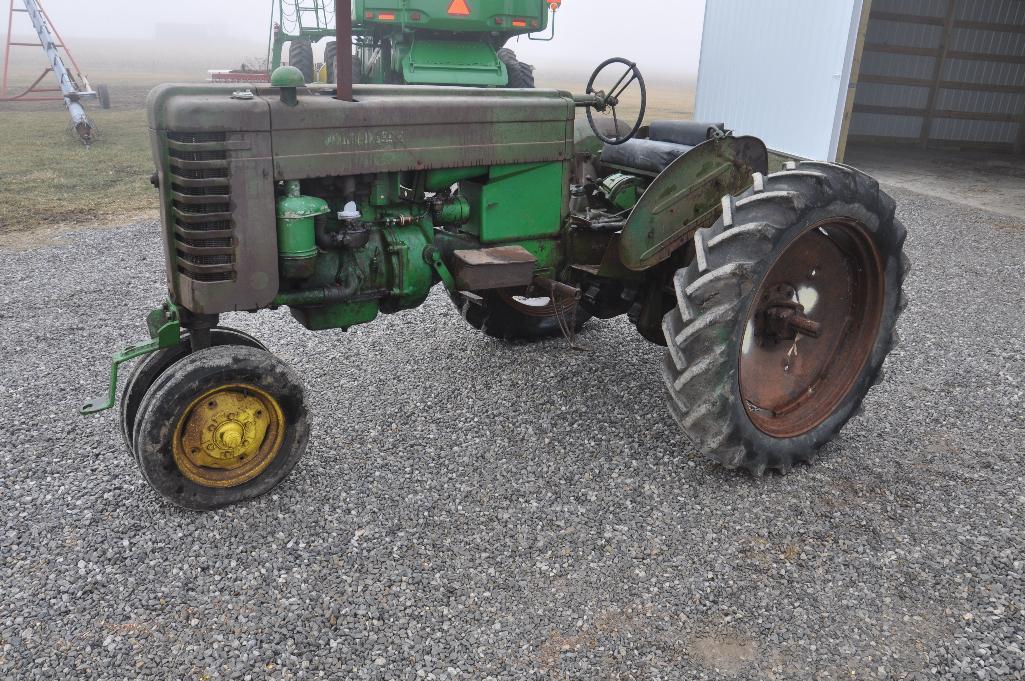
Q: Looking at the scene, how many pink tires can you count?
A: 0